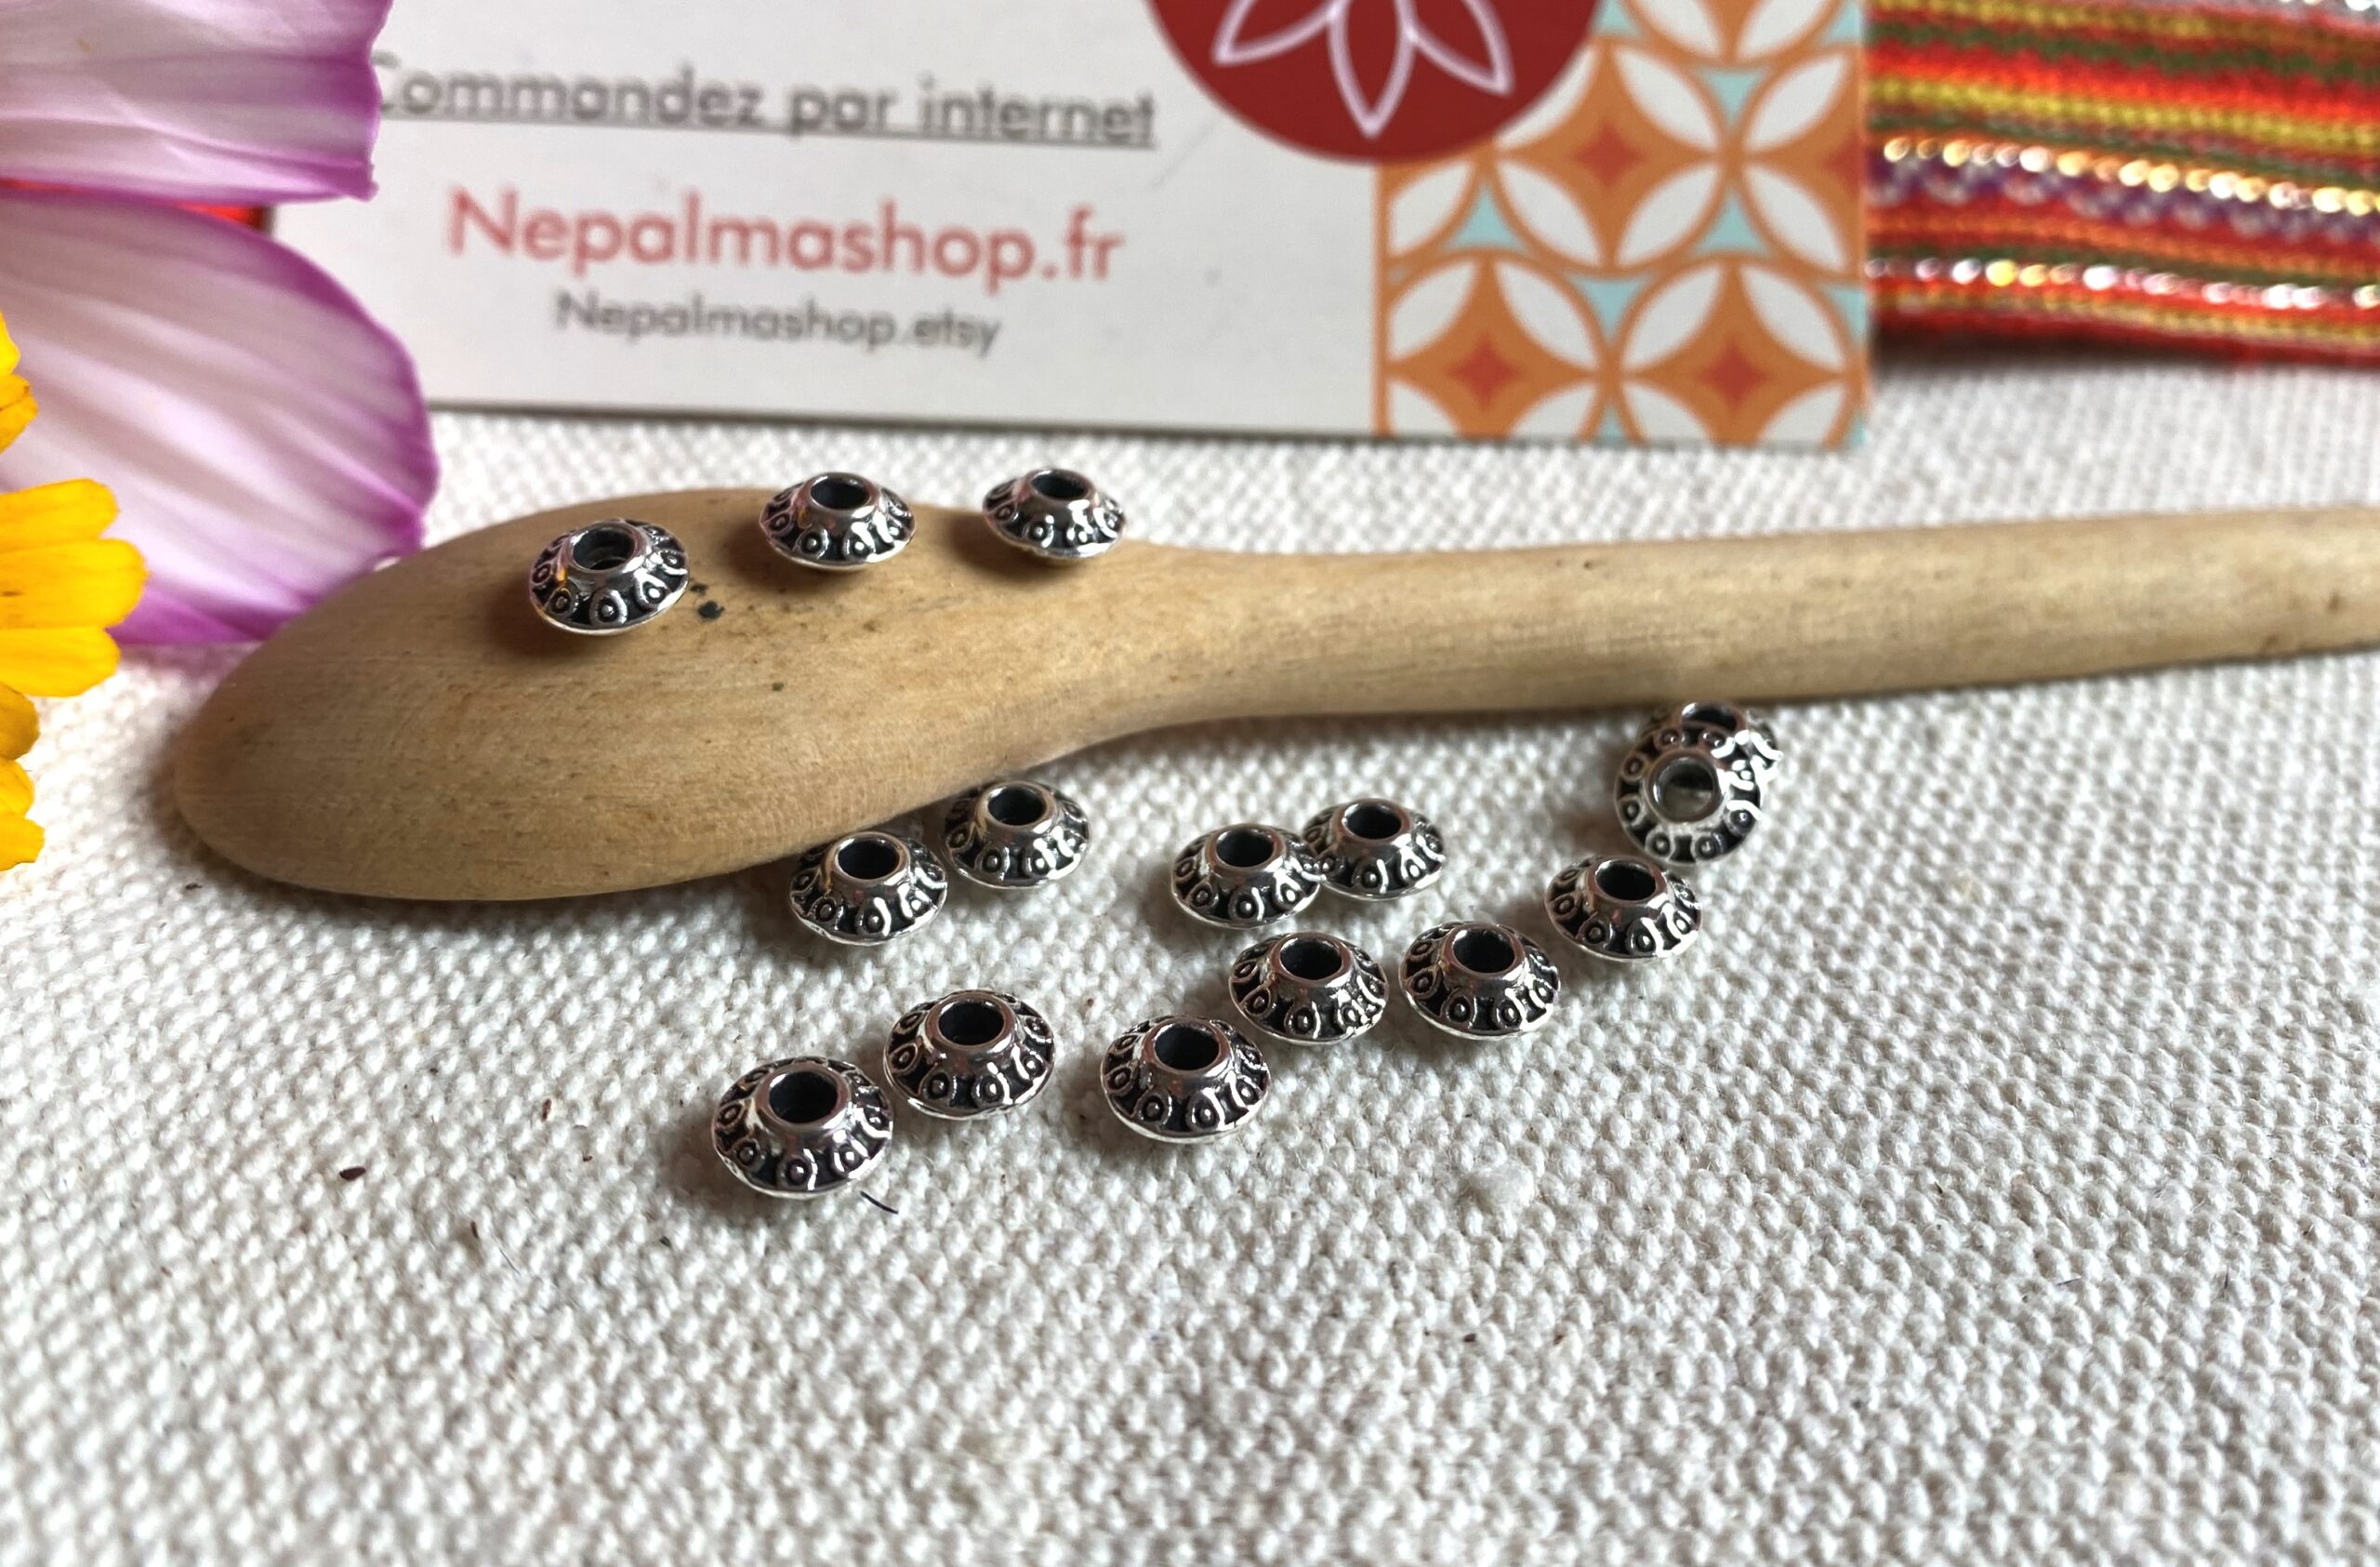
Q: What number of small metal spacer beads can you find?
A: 15